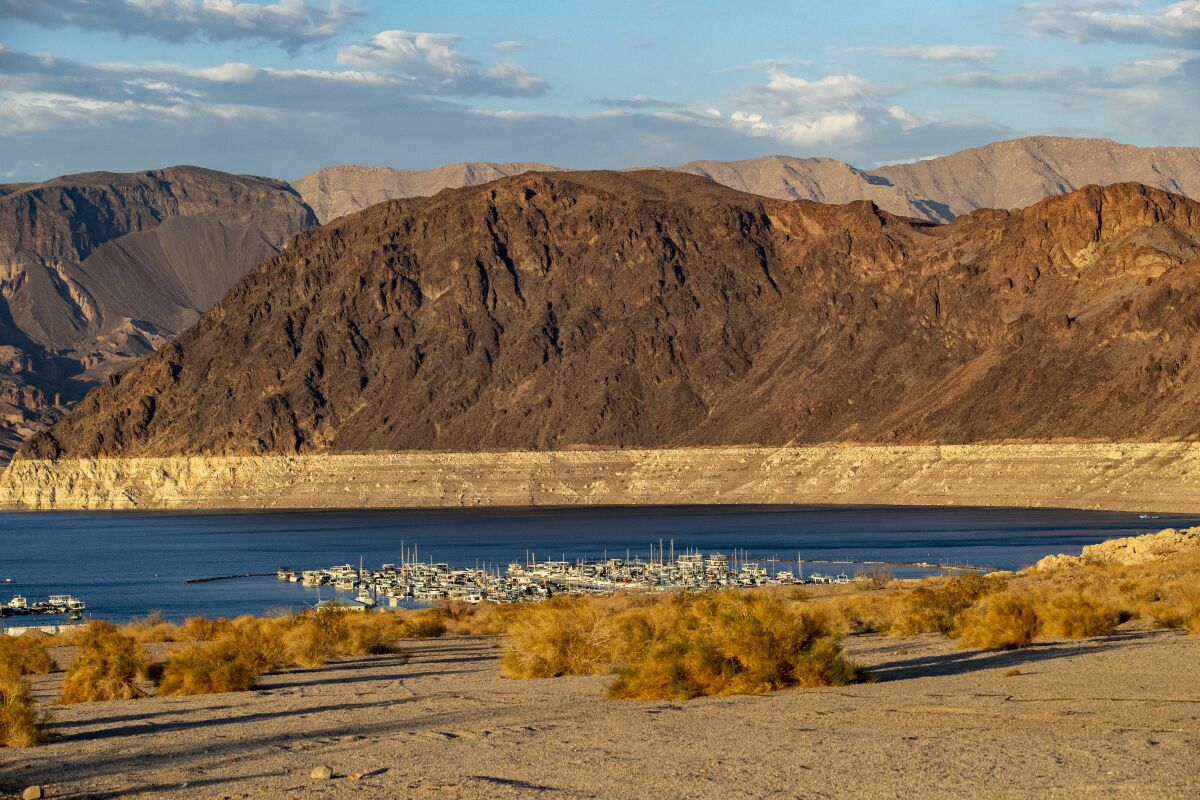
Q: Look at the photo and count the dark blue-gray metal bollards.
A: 0